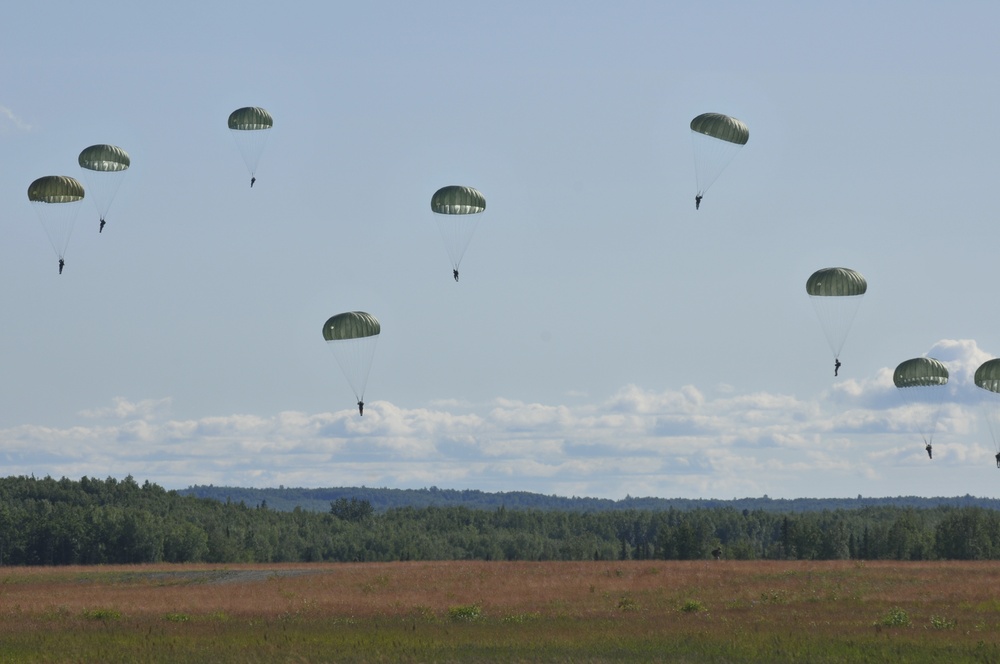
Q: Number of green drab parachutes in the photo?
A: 9